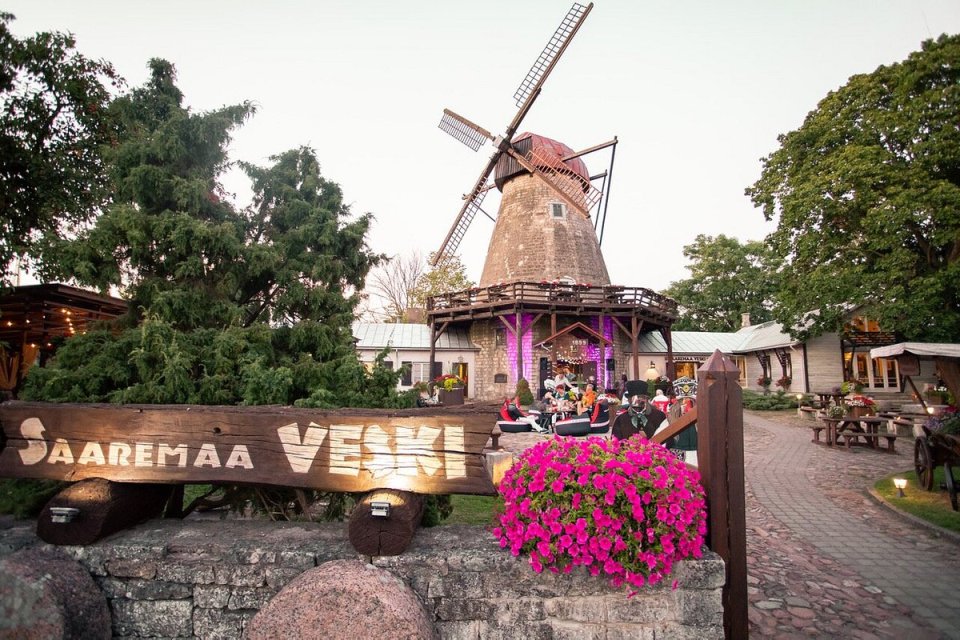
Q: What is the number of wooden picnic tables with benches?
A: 2